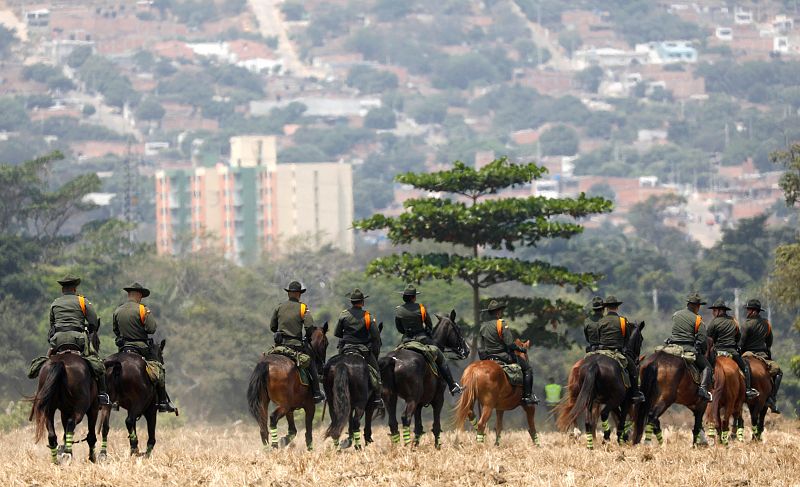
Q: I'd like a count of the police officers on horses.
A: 11